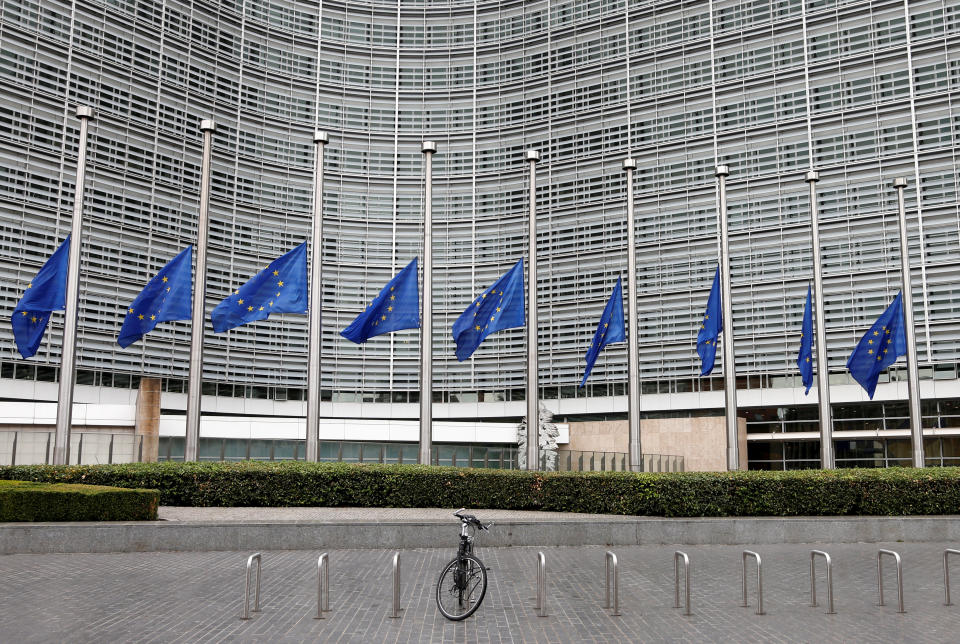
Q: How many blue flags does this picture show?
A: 9